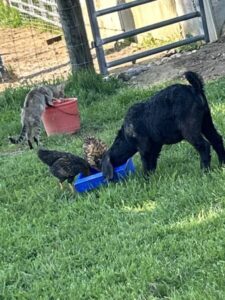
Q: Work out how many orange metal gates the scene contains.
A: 0